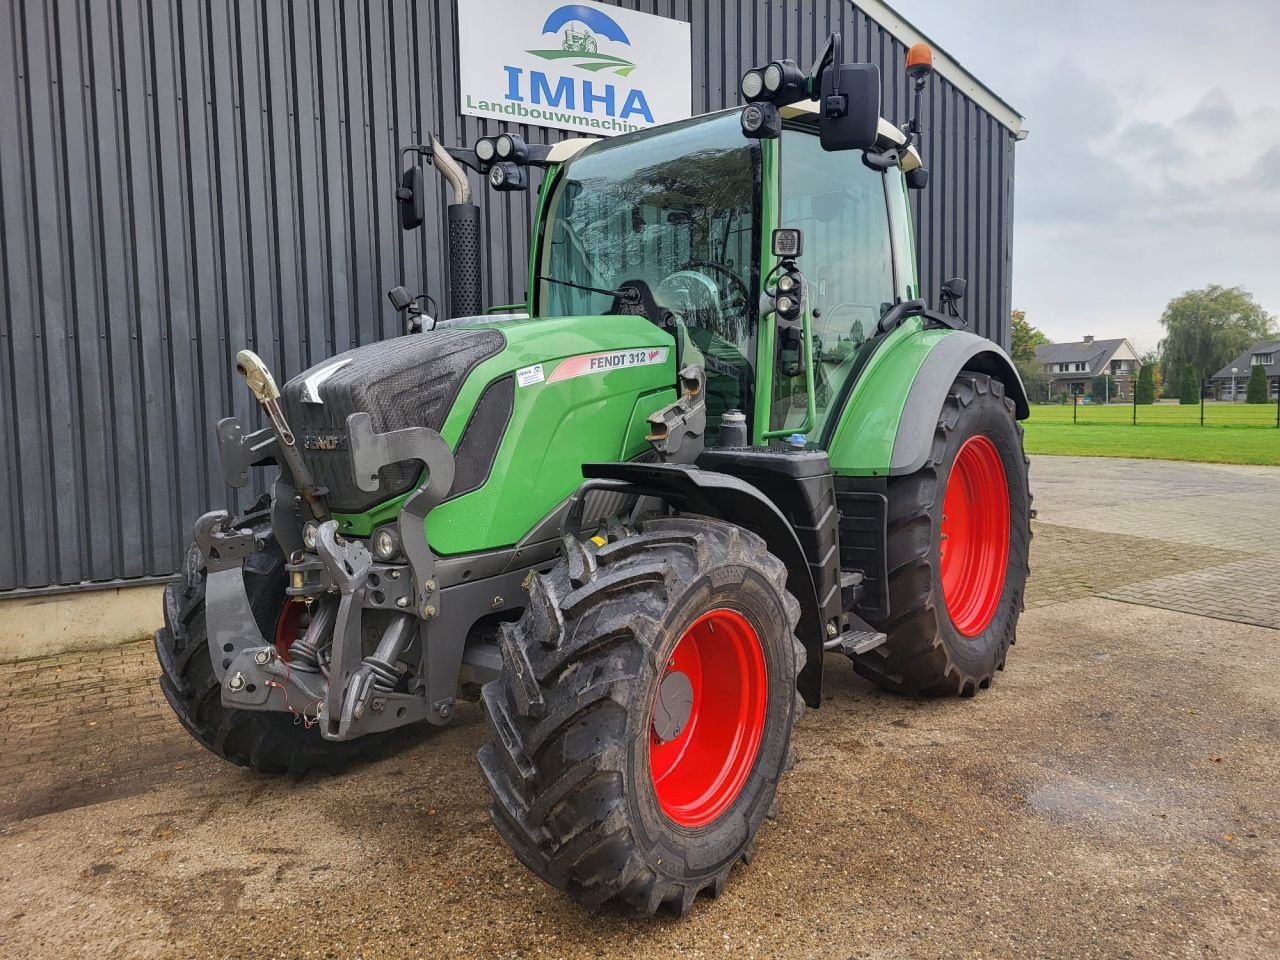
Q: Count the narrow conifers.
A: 3